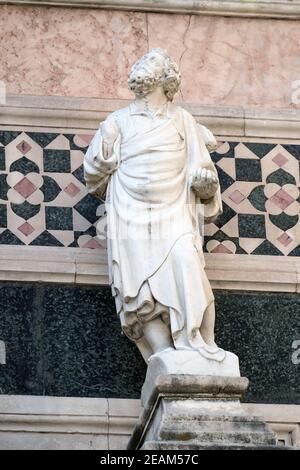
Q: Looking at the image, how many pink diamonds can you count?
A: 8